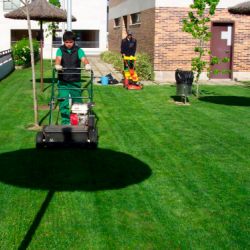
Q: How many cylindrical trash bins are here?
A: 1